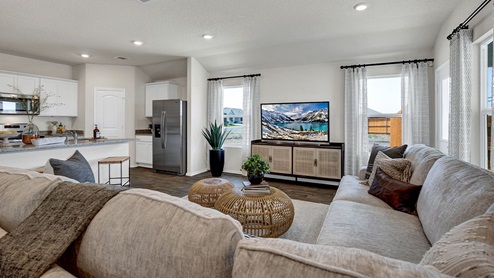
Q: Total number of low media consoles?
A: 1